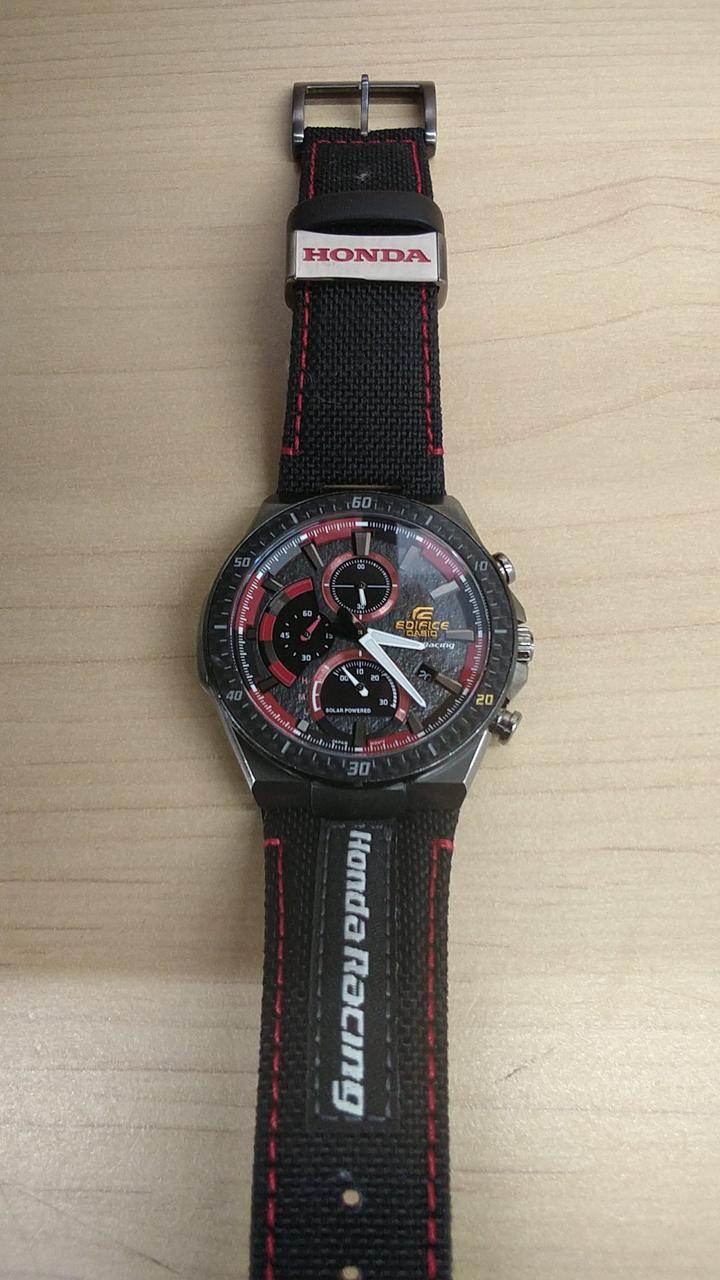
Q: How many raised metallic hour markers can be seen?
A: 12